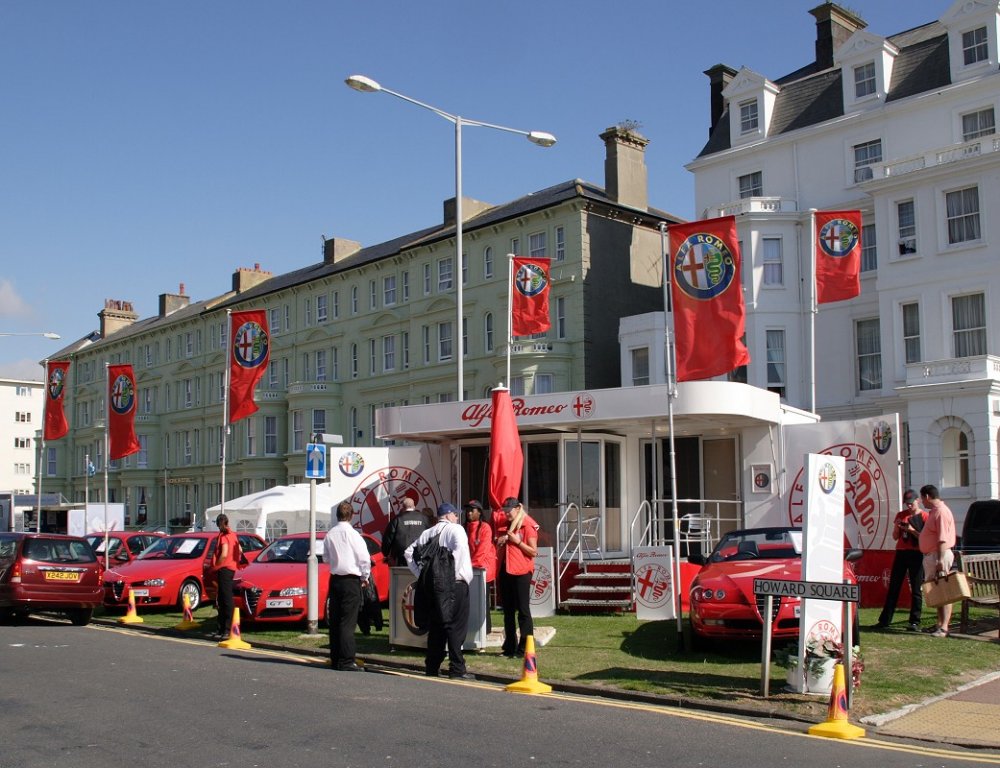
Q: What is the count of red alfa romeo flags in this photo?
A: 6